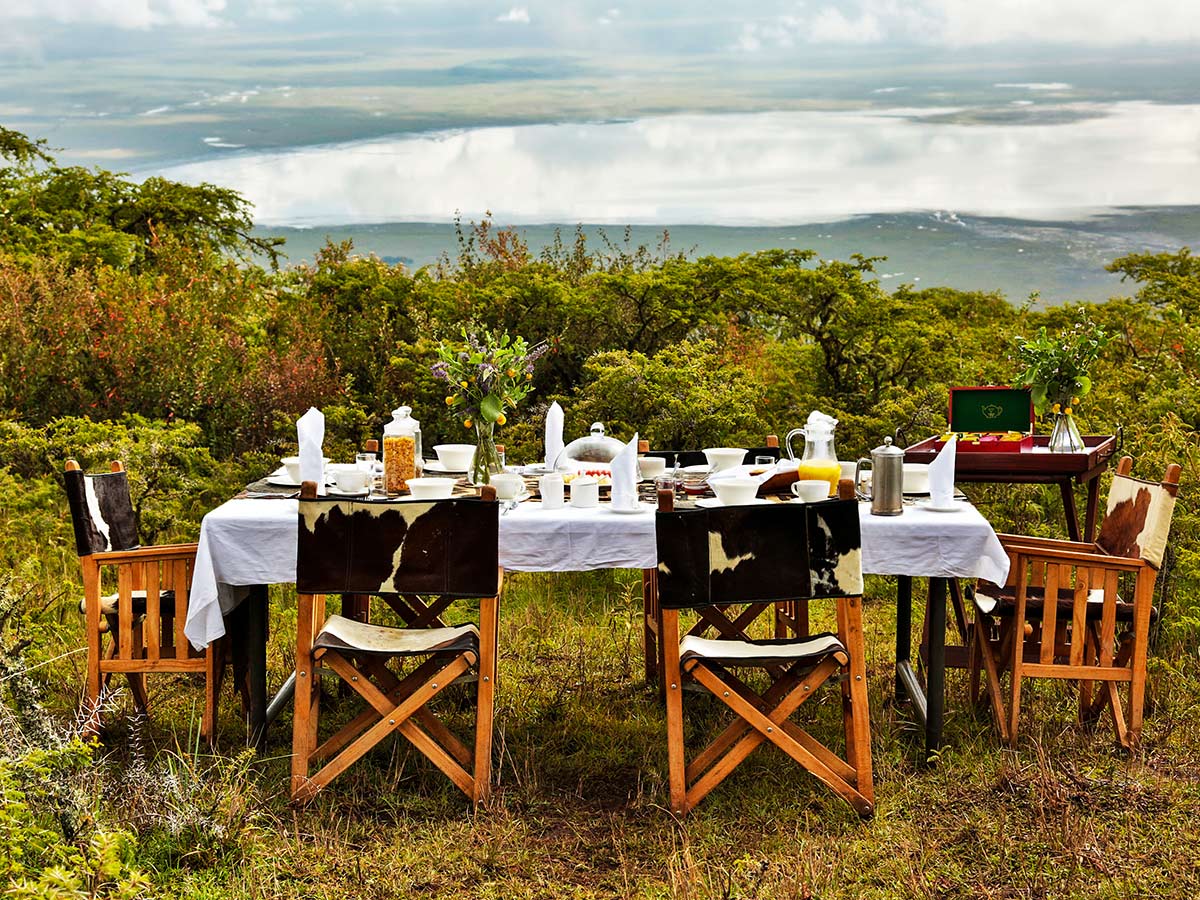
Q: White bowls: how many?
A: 6